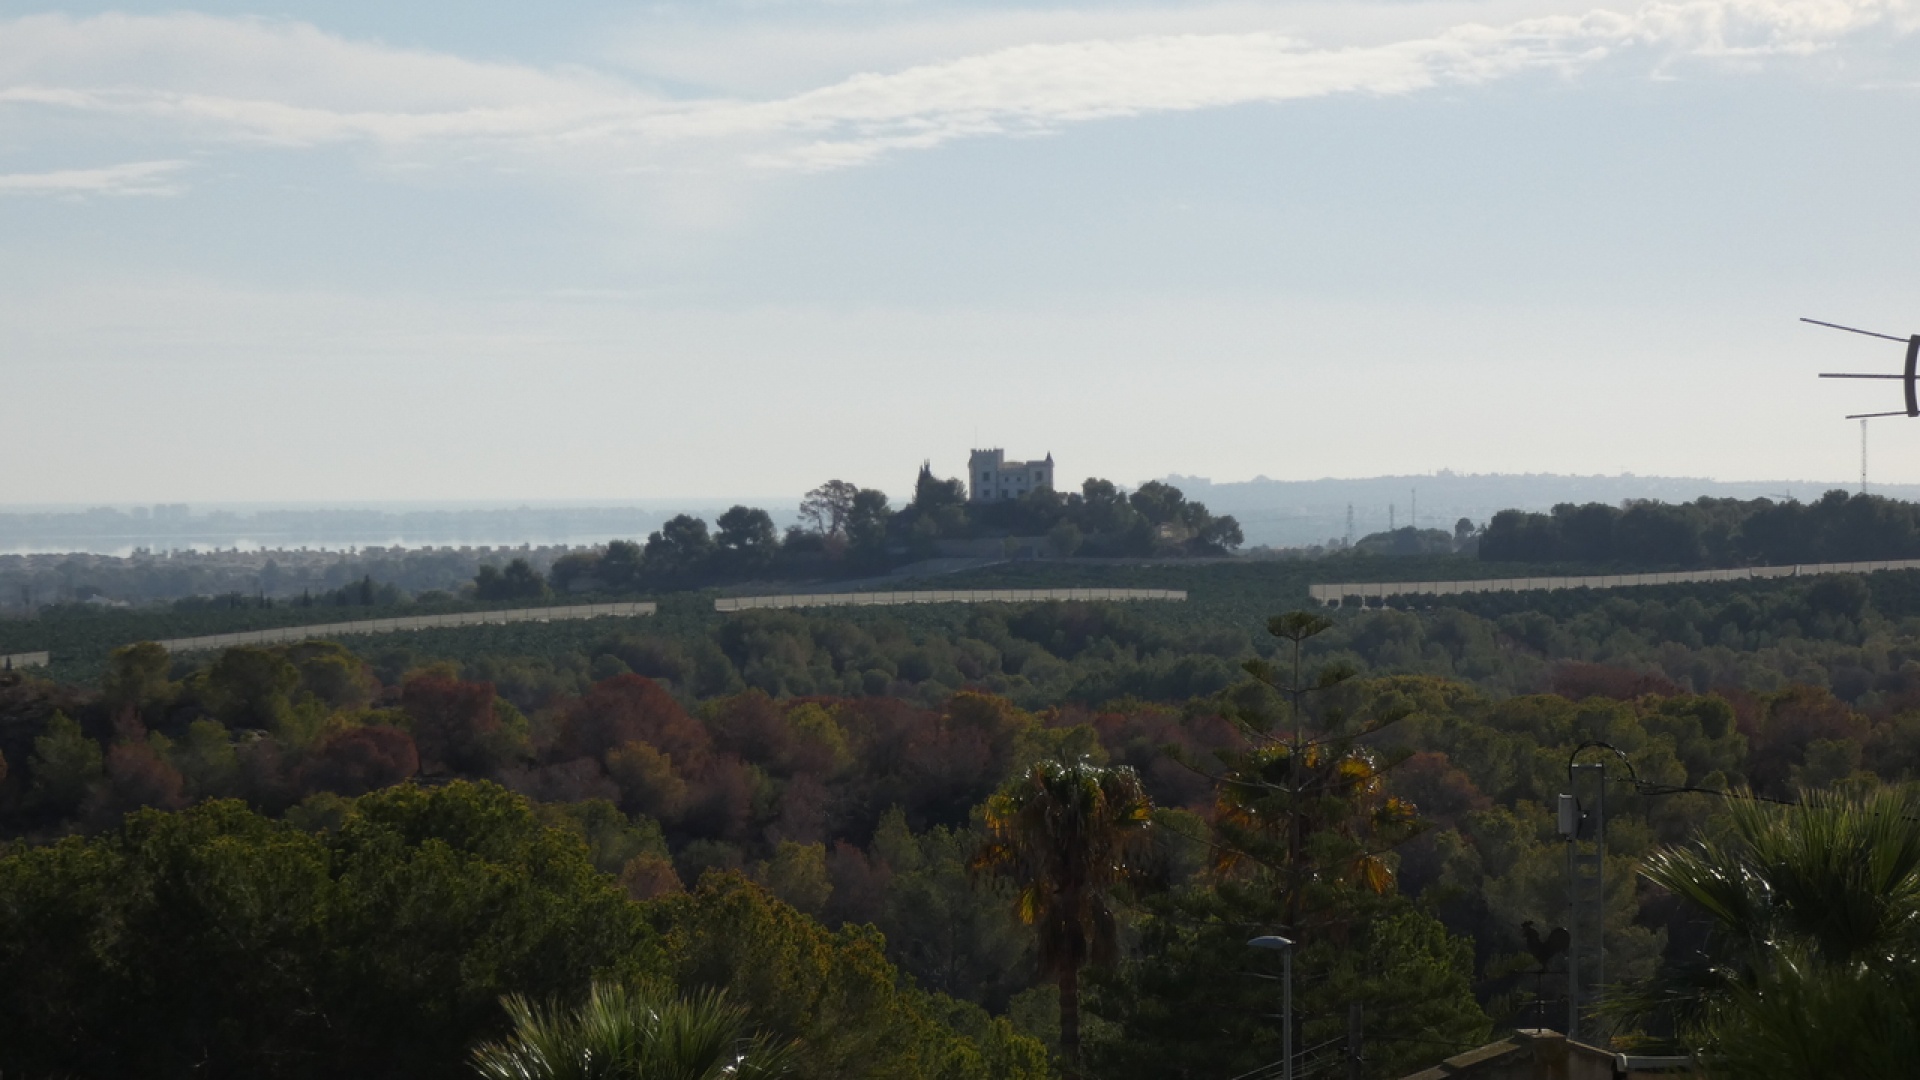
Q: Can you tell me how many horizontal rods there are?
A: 3